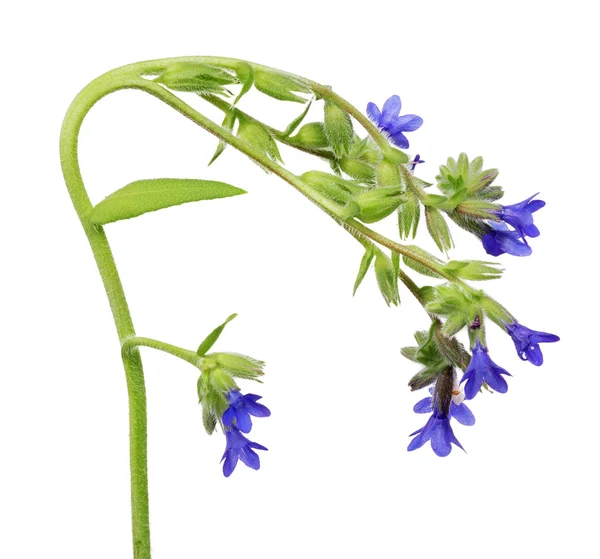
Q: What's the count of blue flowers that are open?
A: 9